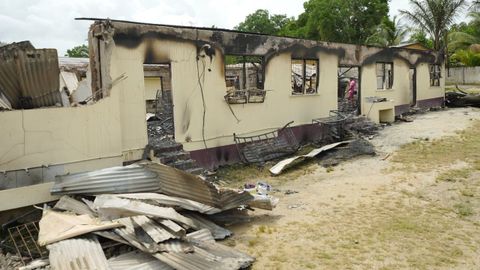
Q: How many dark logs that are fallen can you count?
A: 1